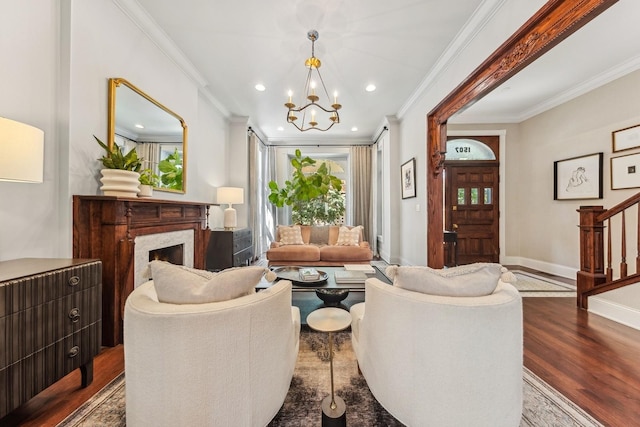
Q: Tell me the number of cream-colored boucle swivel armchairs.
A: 2